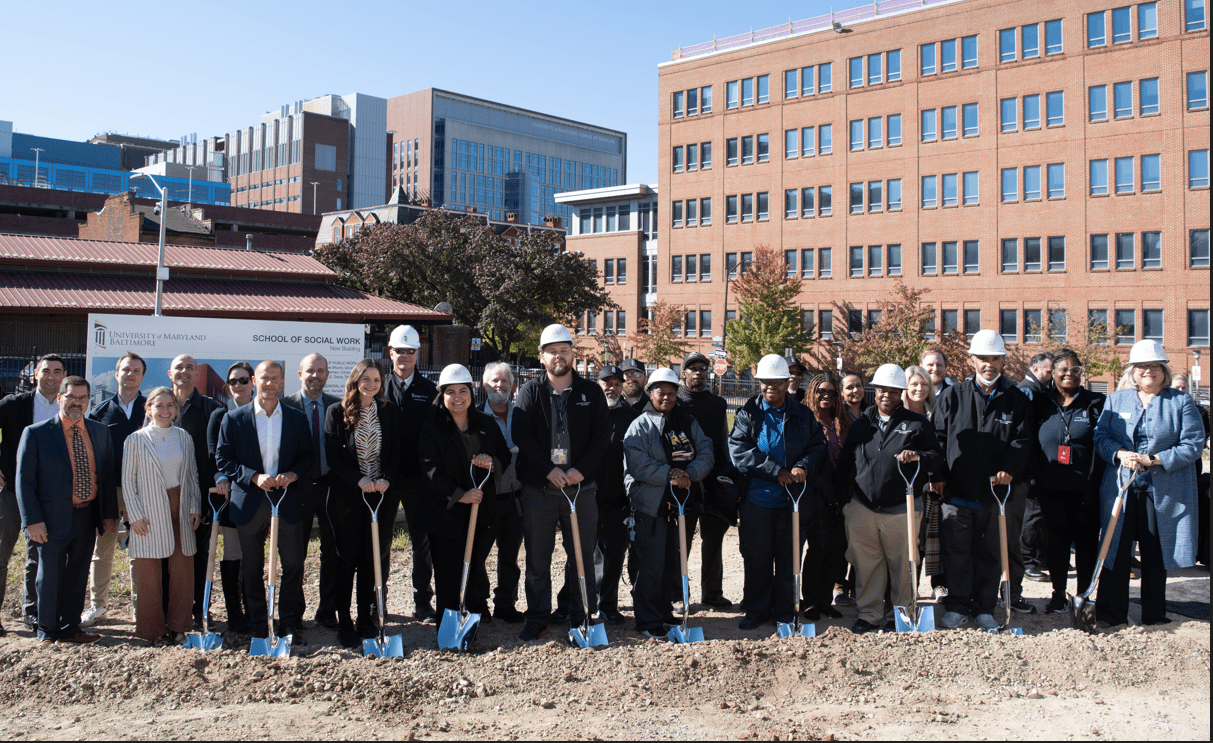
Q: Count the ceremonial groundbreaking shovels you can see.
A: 10